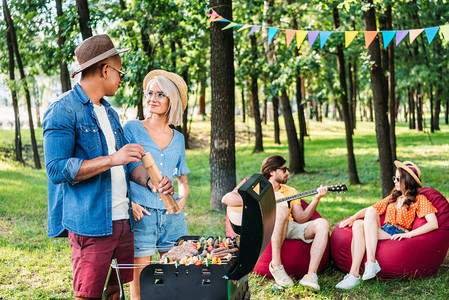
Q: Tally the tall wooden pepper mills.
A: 1